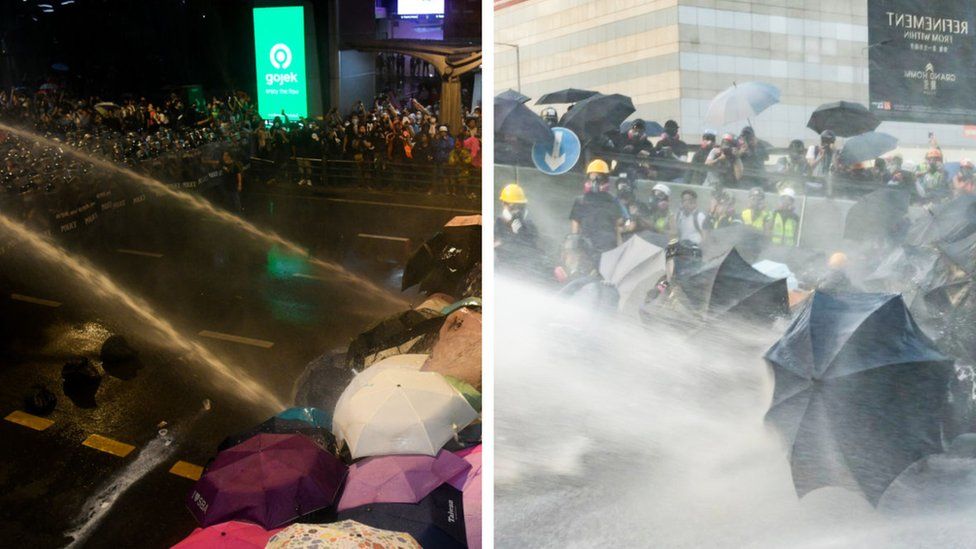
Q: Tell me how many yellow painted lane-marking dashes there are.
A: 3